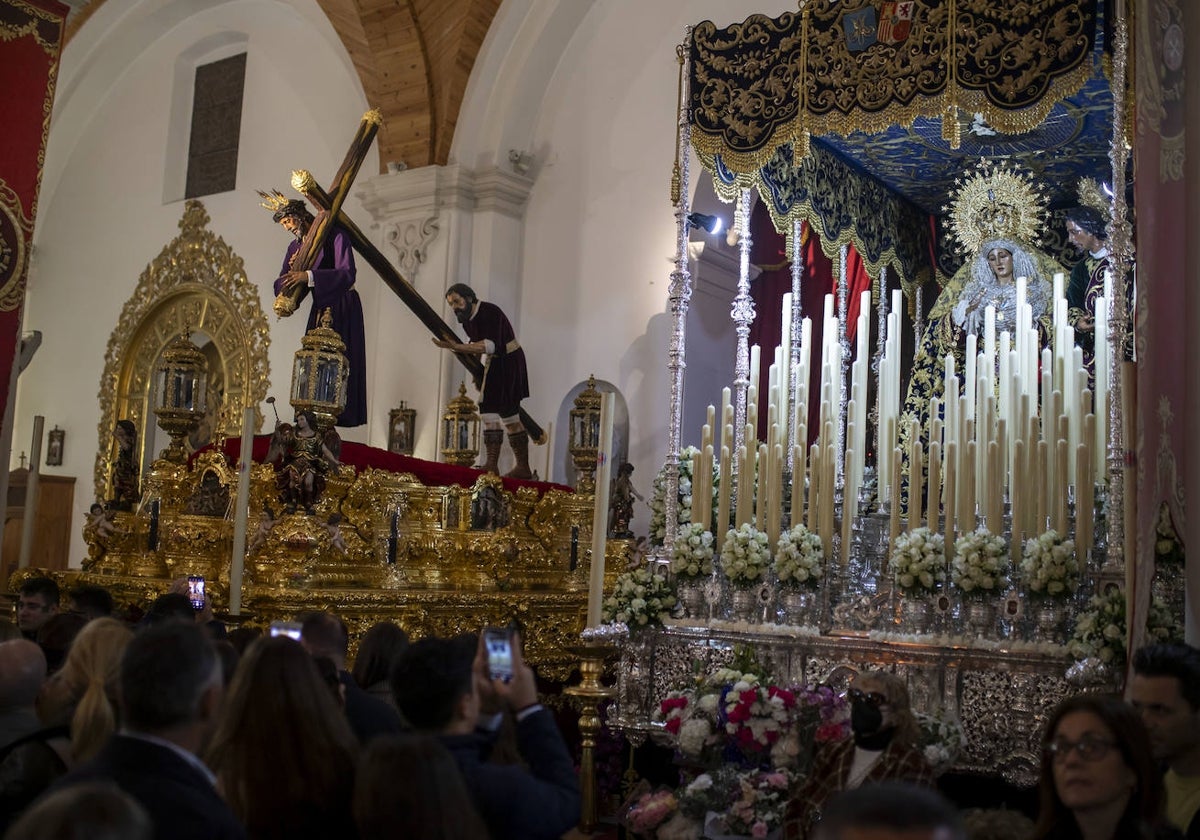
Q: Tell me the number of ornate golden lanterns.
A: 4